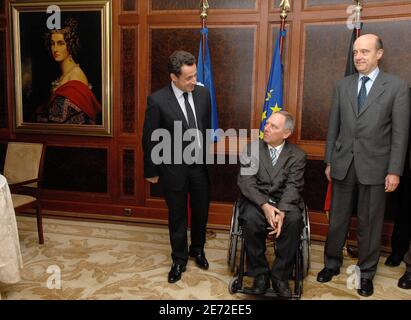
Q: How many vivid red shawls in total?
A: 1